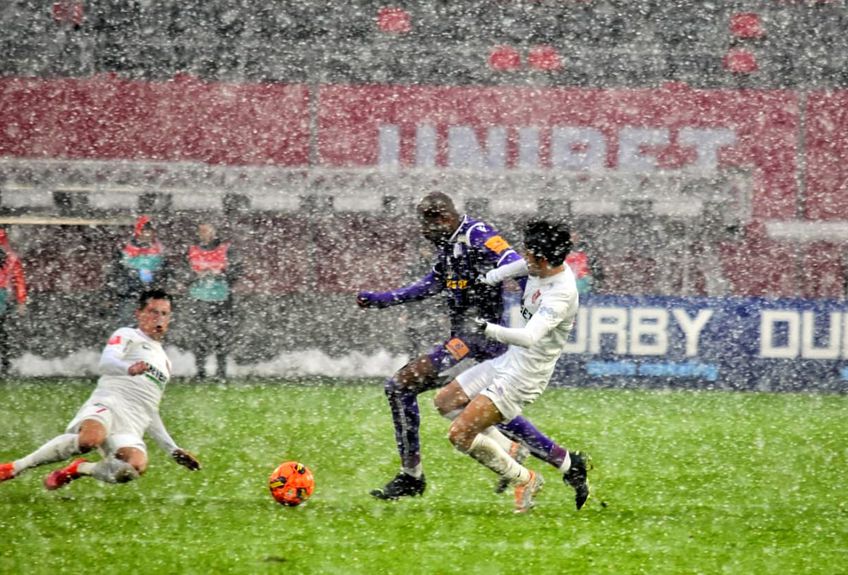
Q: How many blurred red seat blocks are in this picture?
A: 6